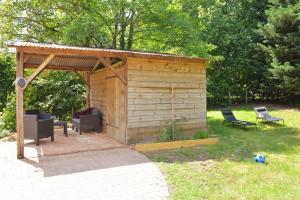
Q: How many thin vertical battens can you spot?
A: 1